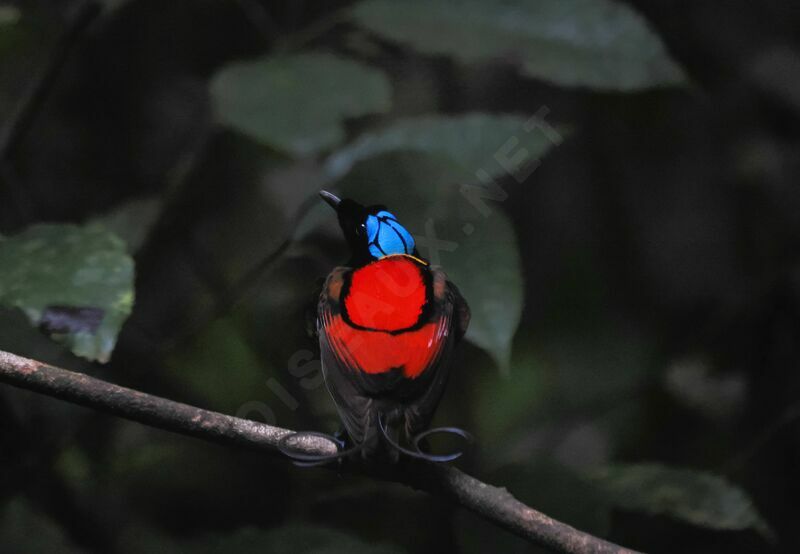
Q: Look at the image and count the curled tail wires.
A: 2